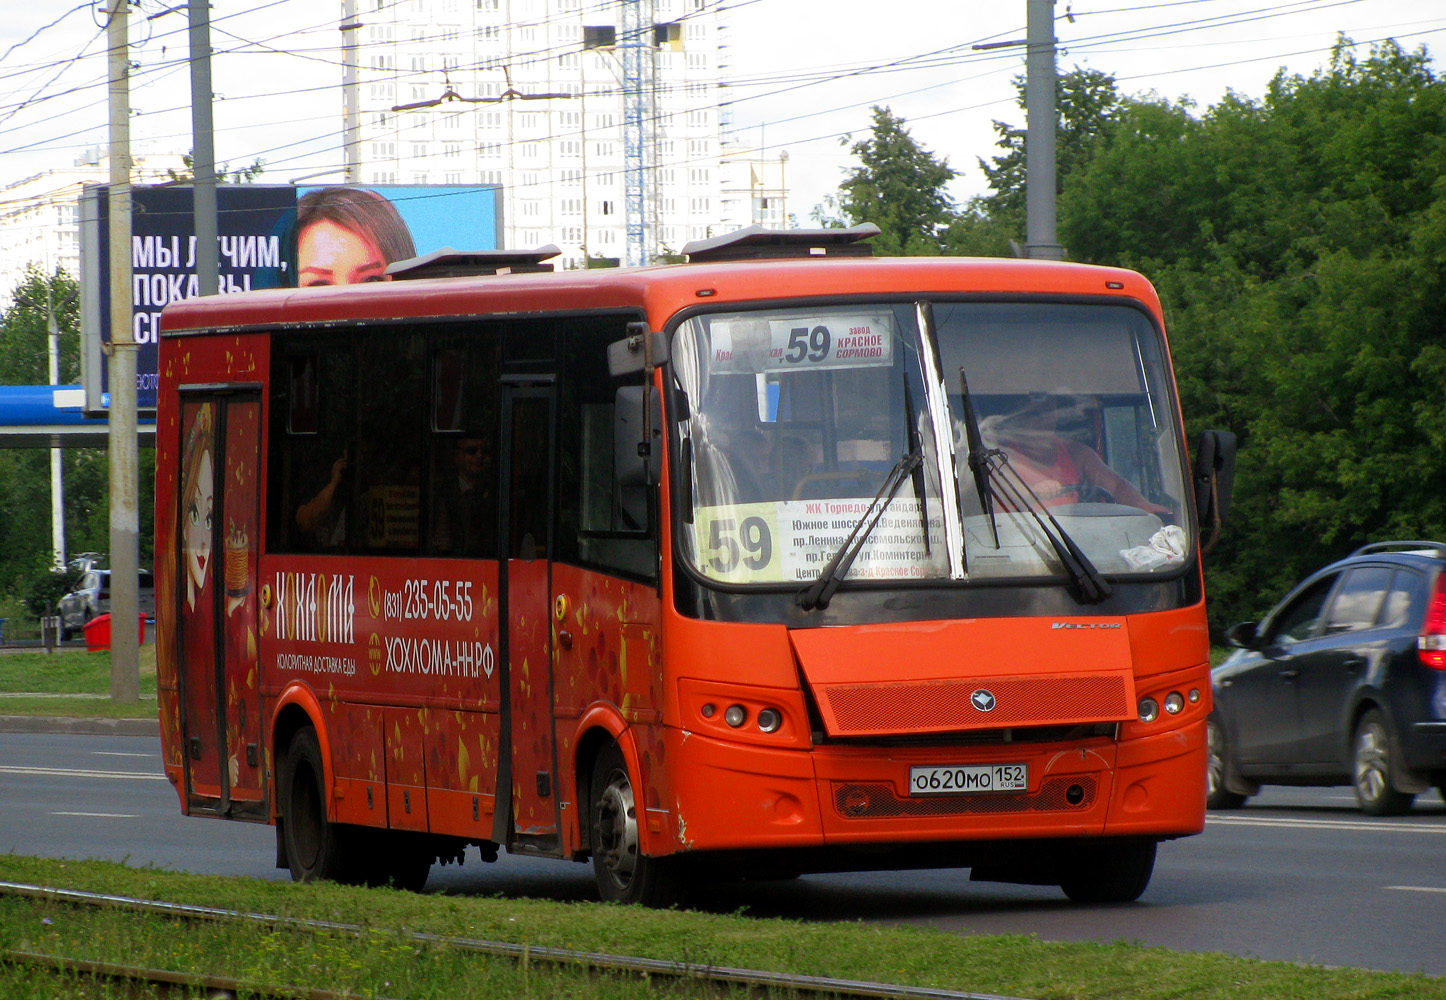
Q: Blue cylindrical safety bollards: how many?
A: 0